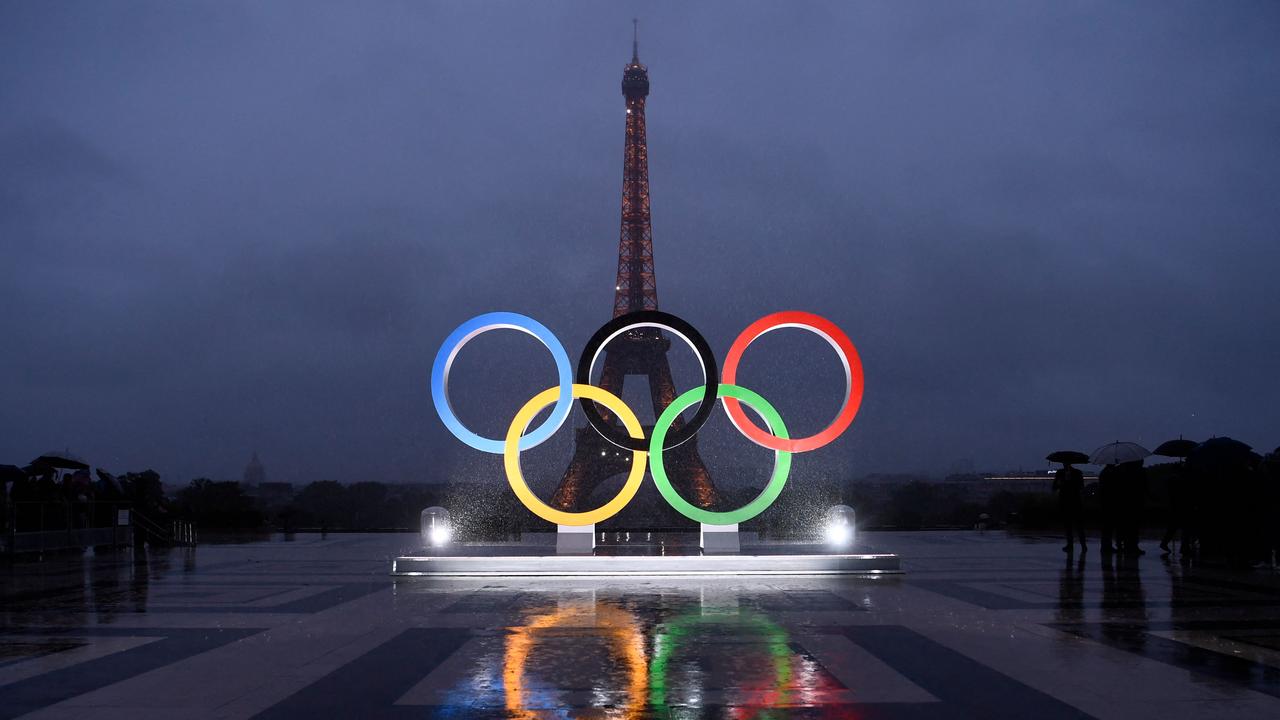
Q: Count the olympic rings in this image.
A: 5